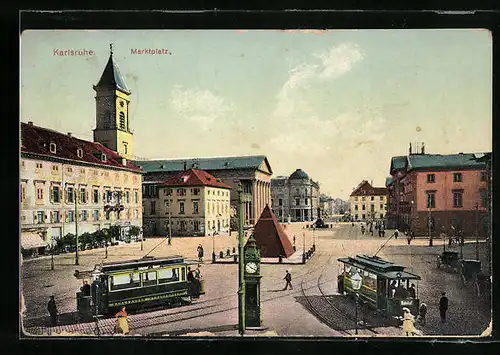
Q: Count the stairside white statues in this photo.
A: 0